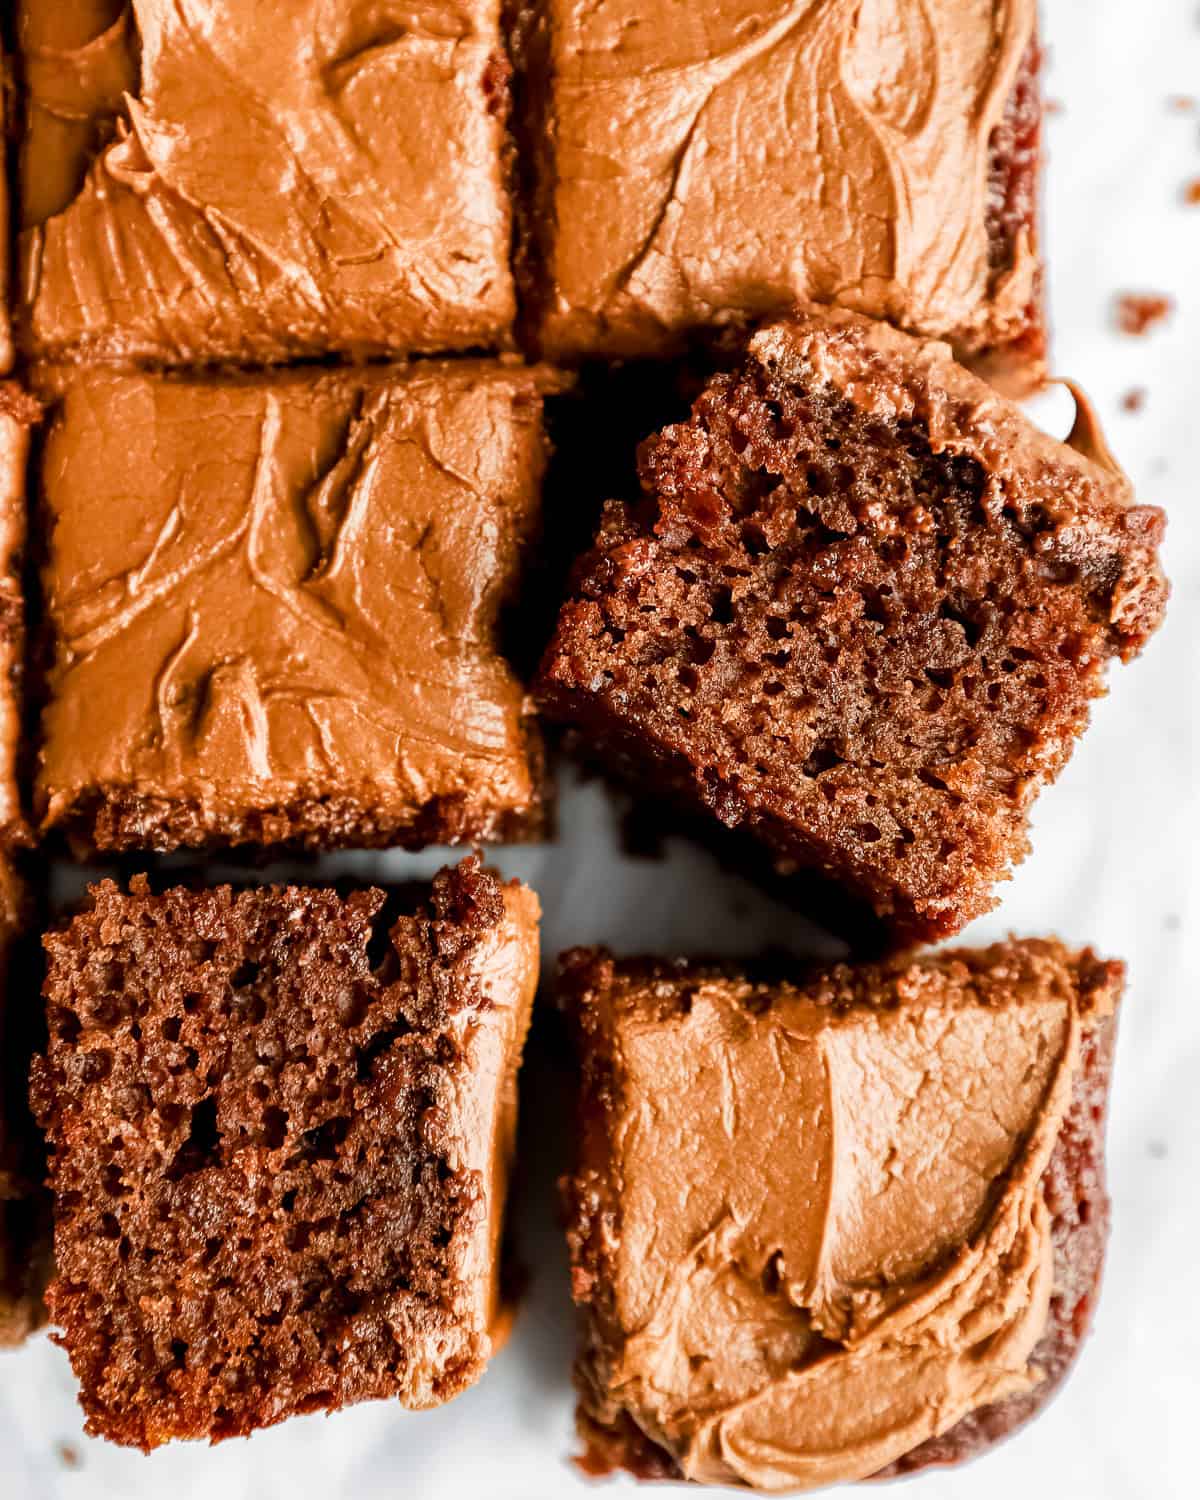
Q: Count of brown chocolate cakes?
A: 6